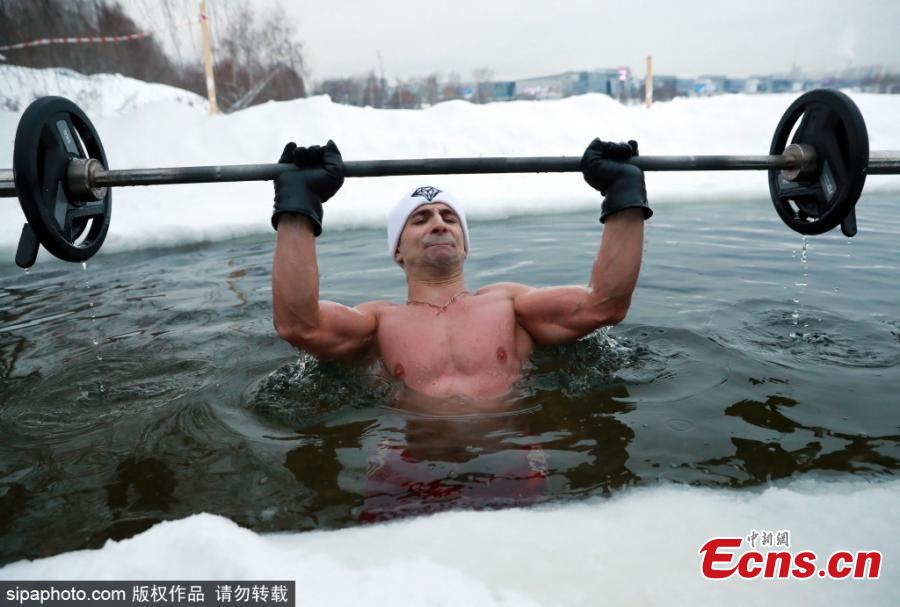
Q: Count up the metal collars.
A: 2